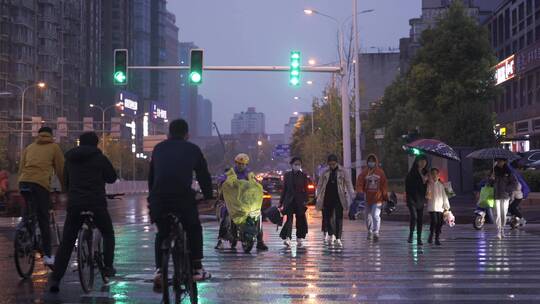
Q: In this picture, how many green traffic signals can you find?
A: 3